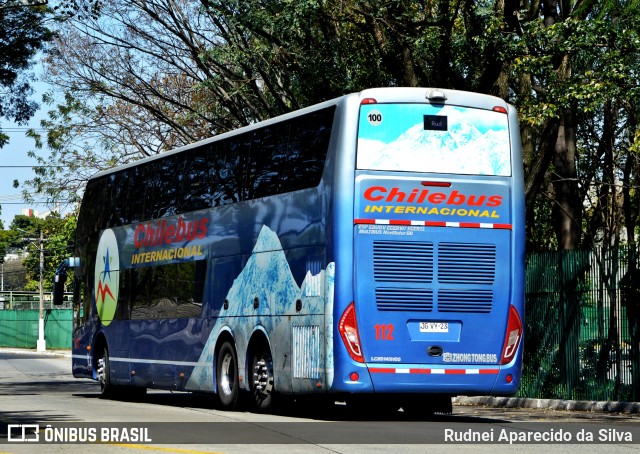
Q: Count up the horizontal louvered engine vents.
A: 4